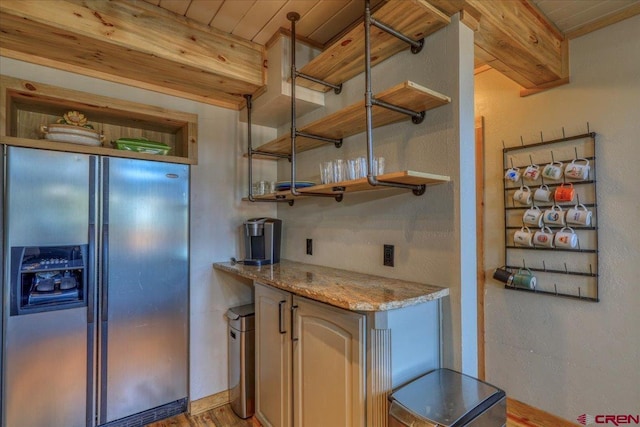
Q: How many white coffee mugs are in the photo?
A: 12